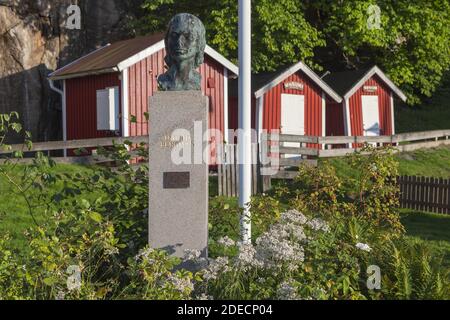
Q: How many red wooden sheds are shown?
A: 3